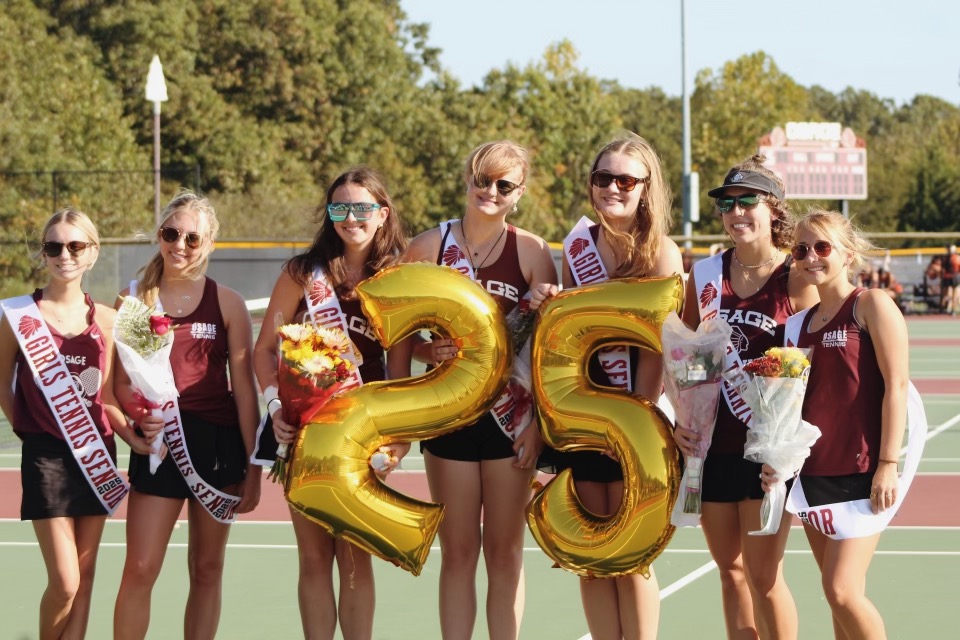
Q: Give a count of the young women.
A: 7